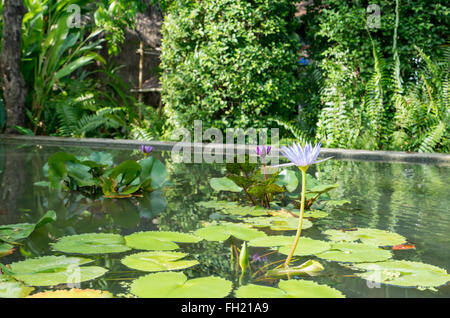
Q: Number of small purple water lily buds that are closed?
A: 2